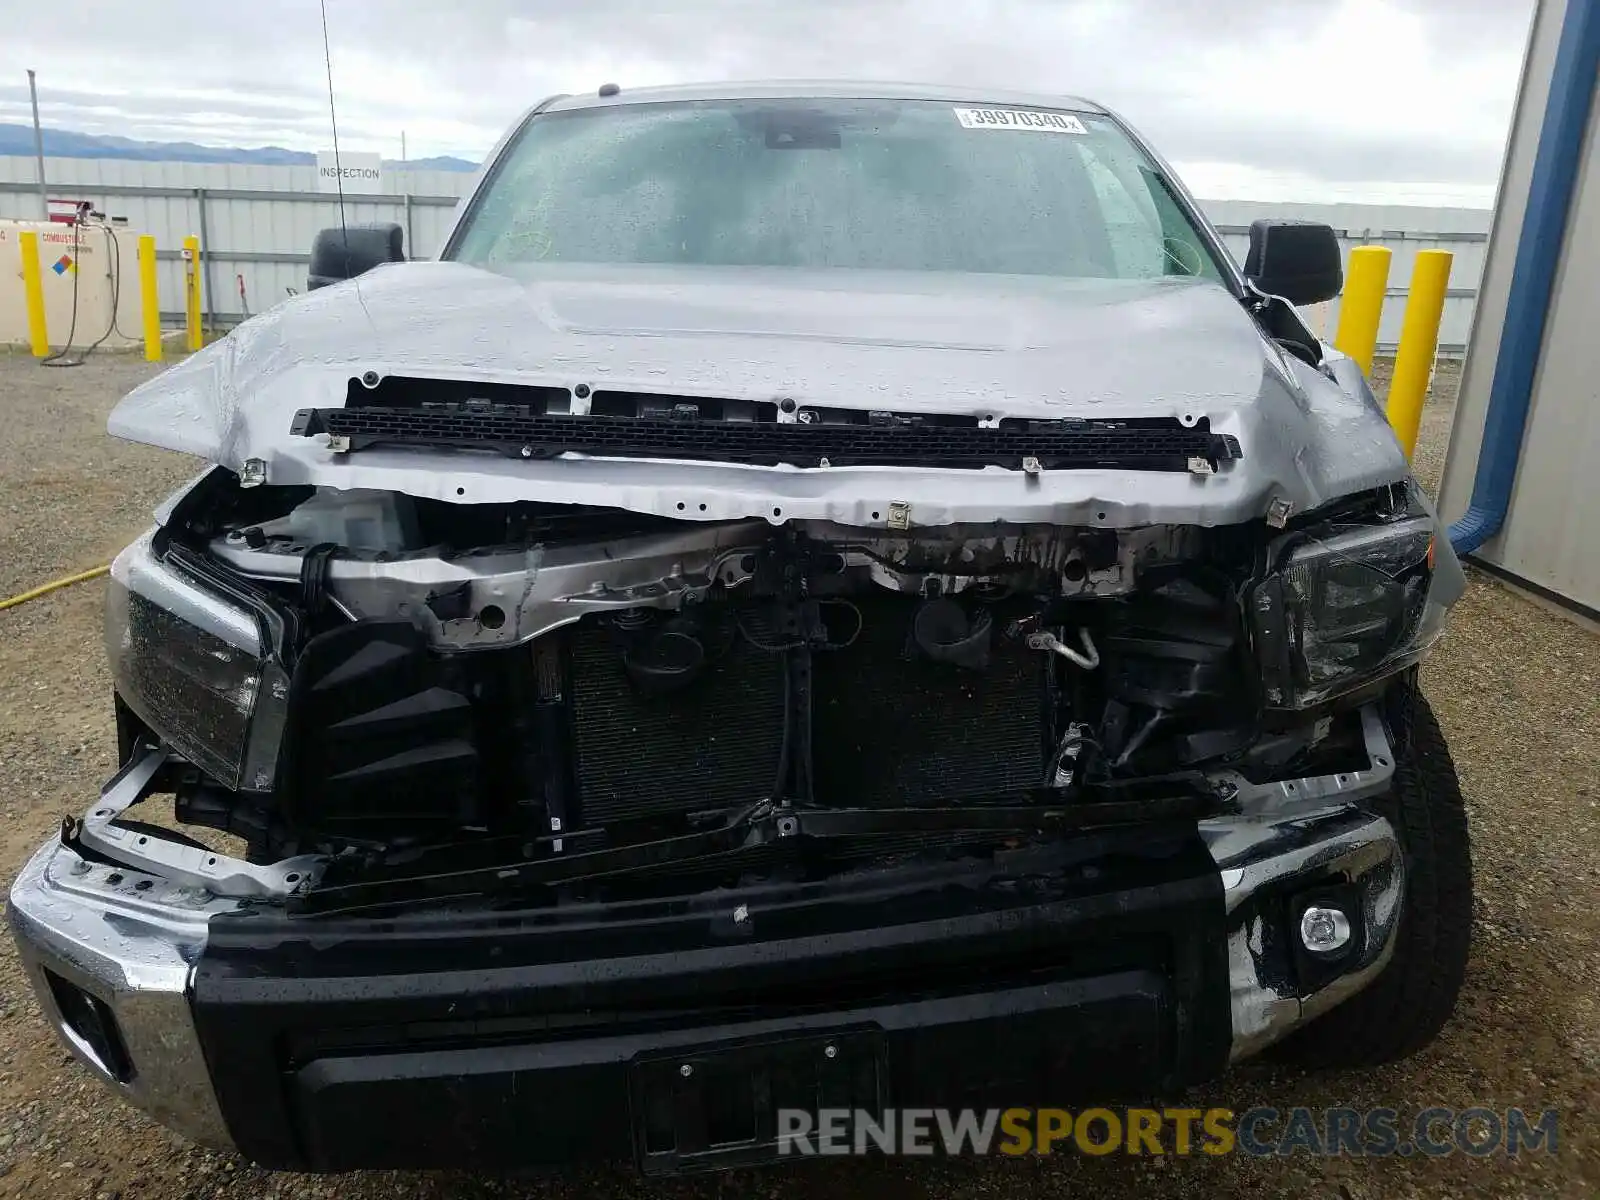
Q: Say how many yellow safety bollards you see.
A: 5